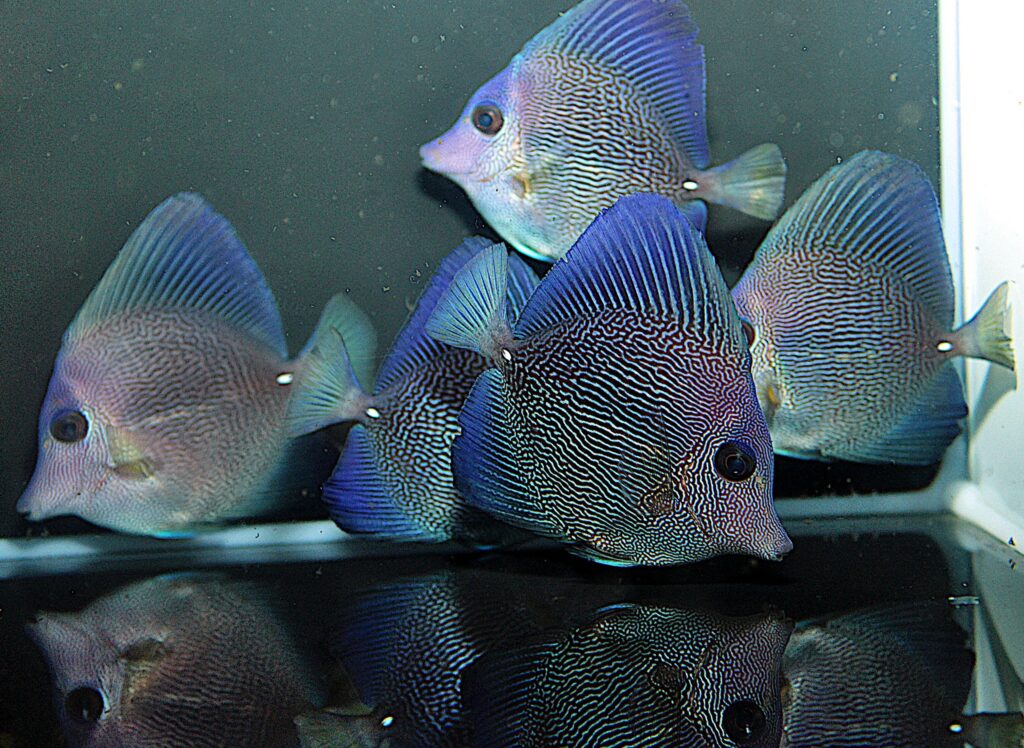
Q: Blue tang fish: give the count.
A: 5